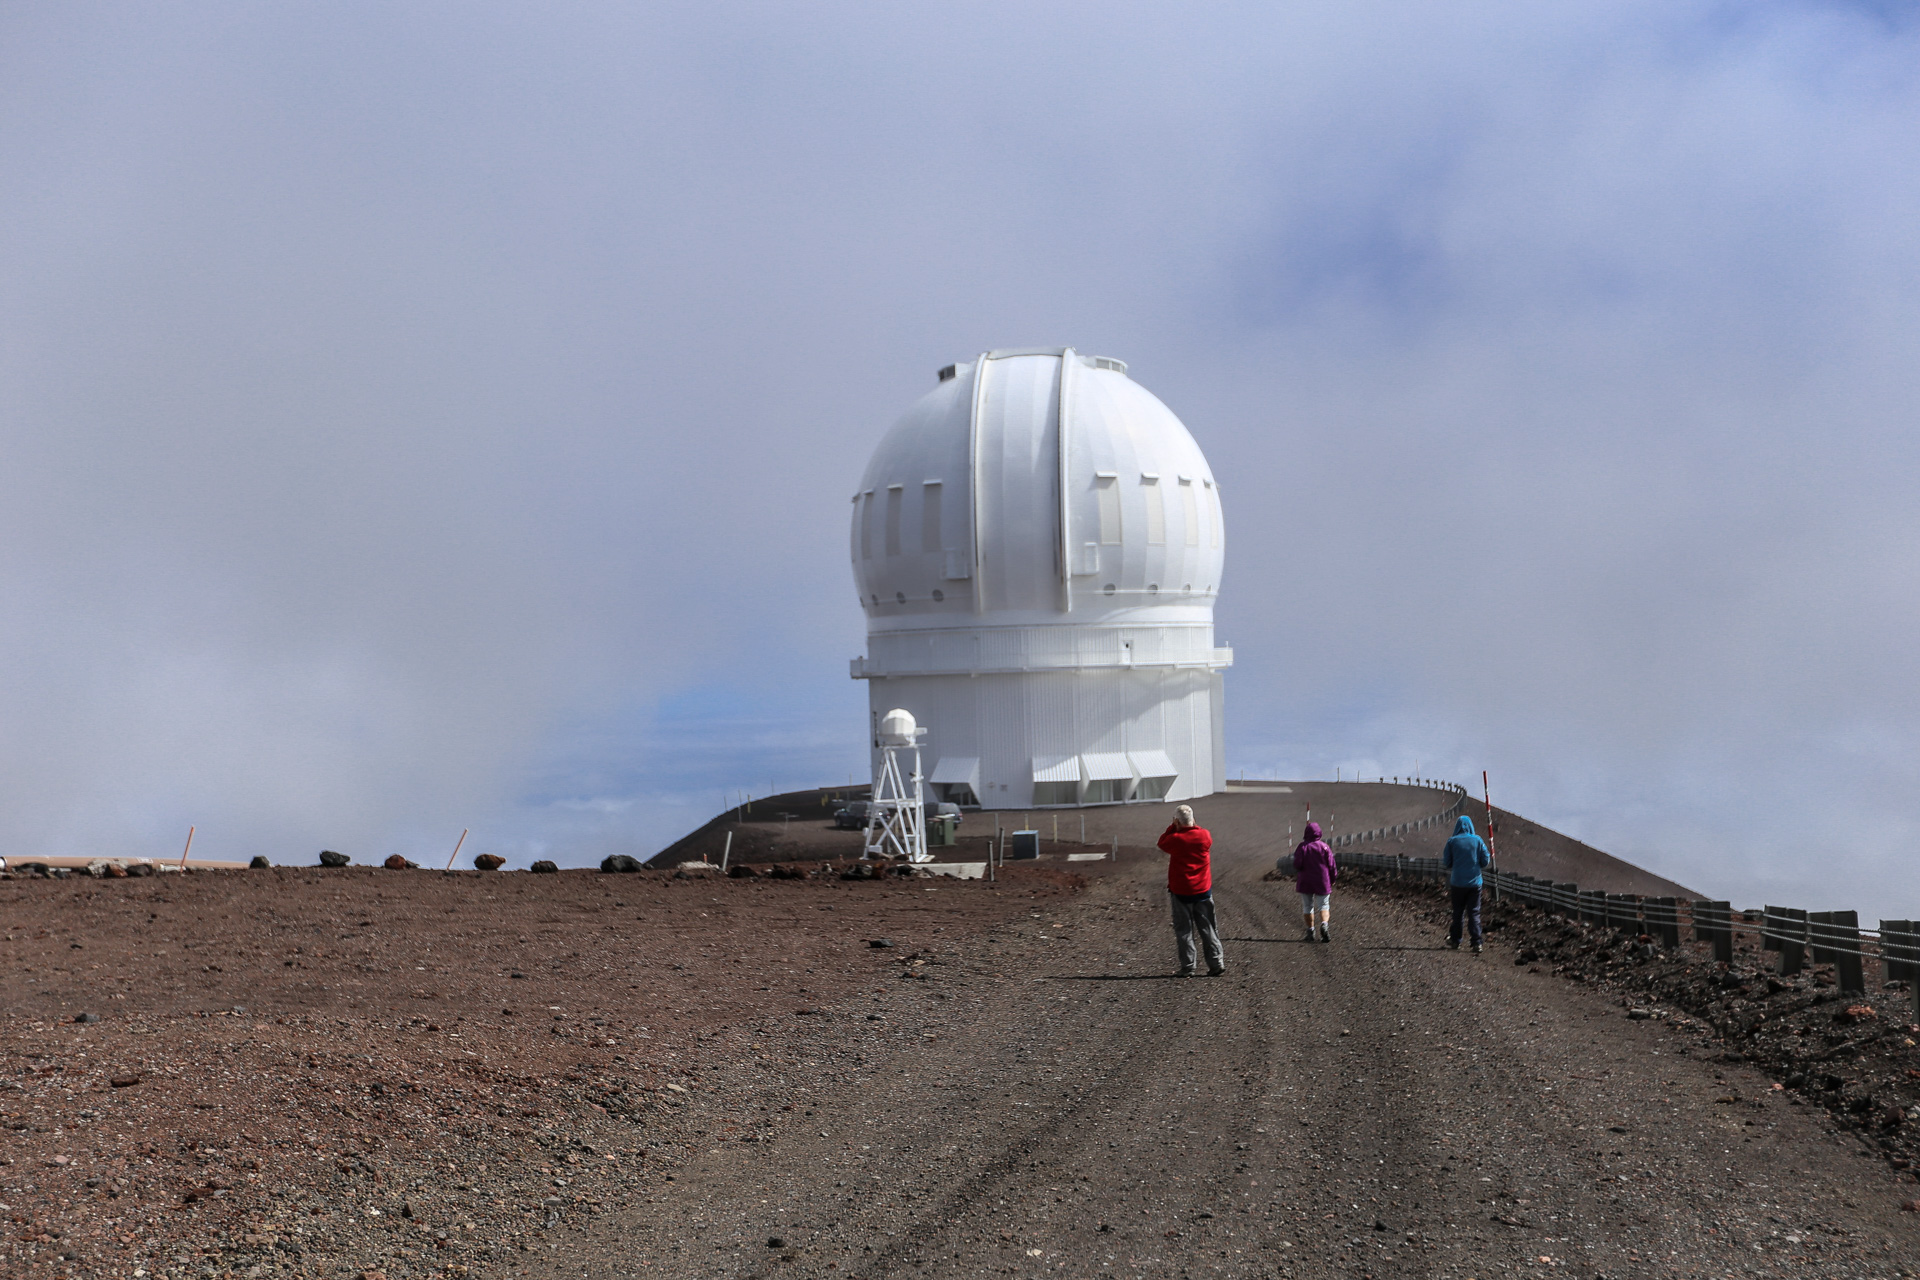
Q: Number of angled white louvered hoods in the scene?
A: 4